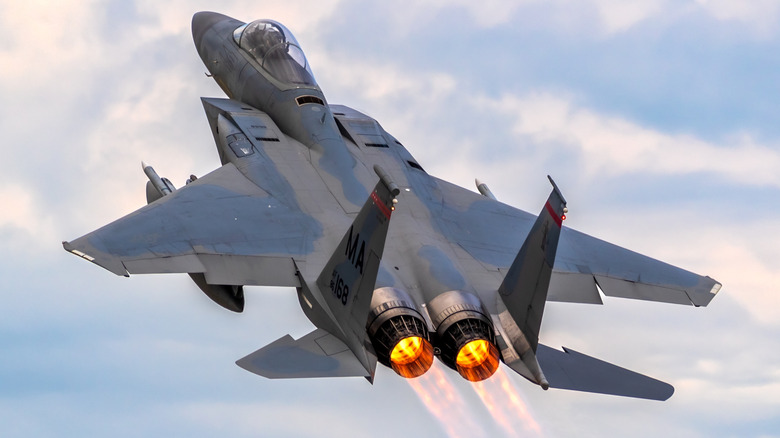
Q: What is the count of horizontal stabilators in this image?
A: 2